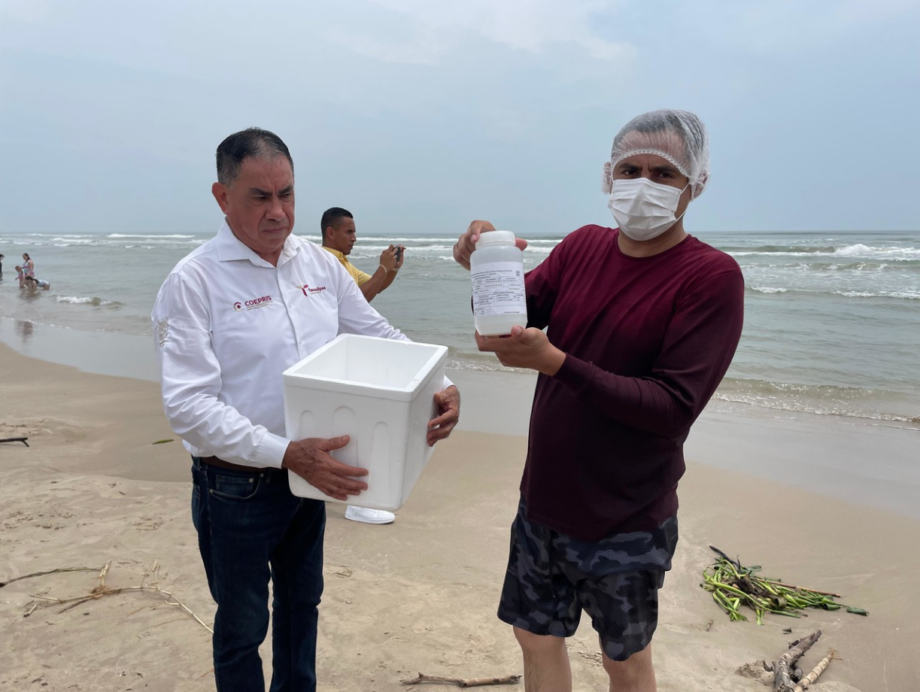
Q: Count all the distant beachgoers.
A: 4